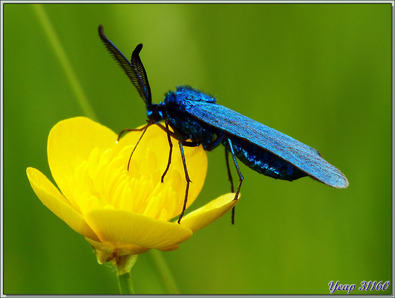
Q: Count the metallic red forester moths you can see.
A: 0